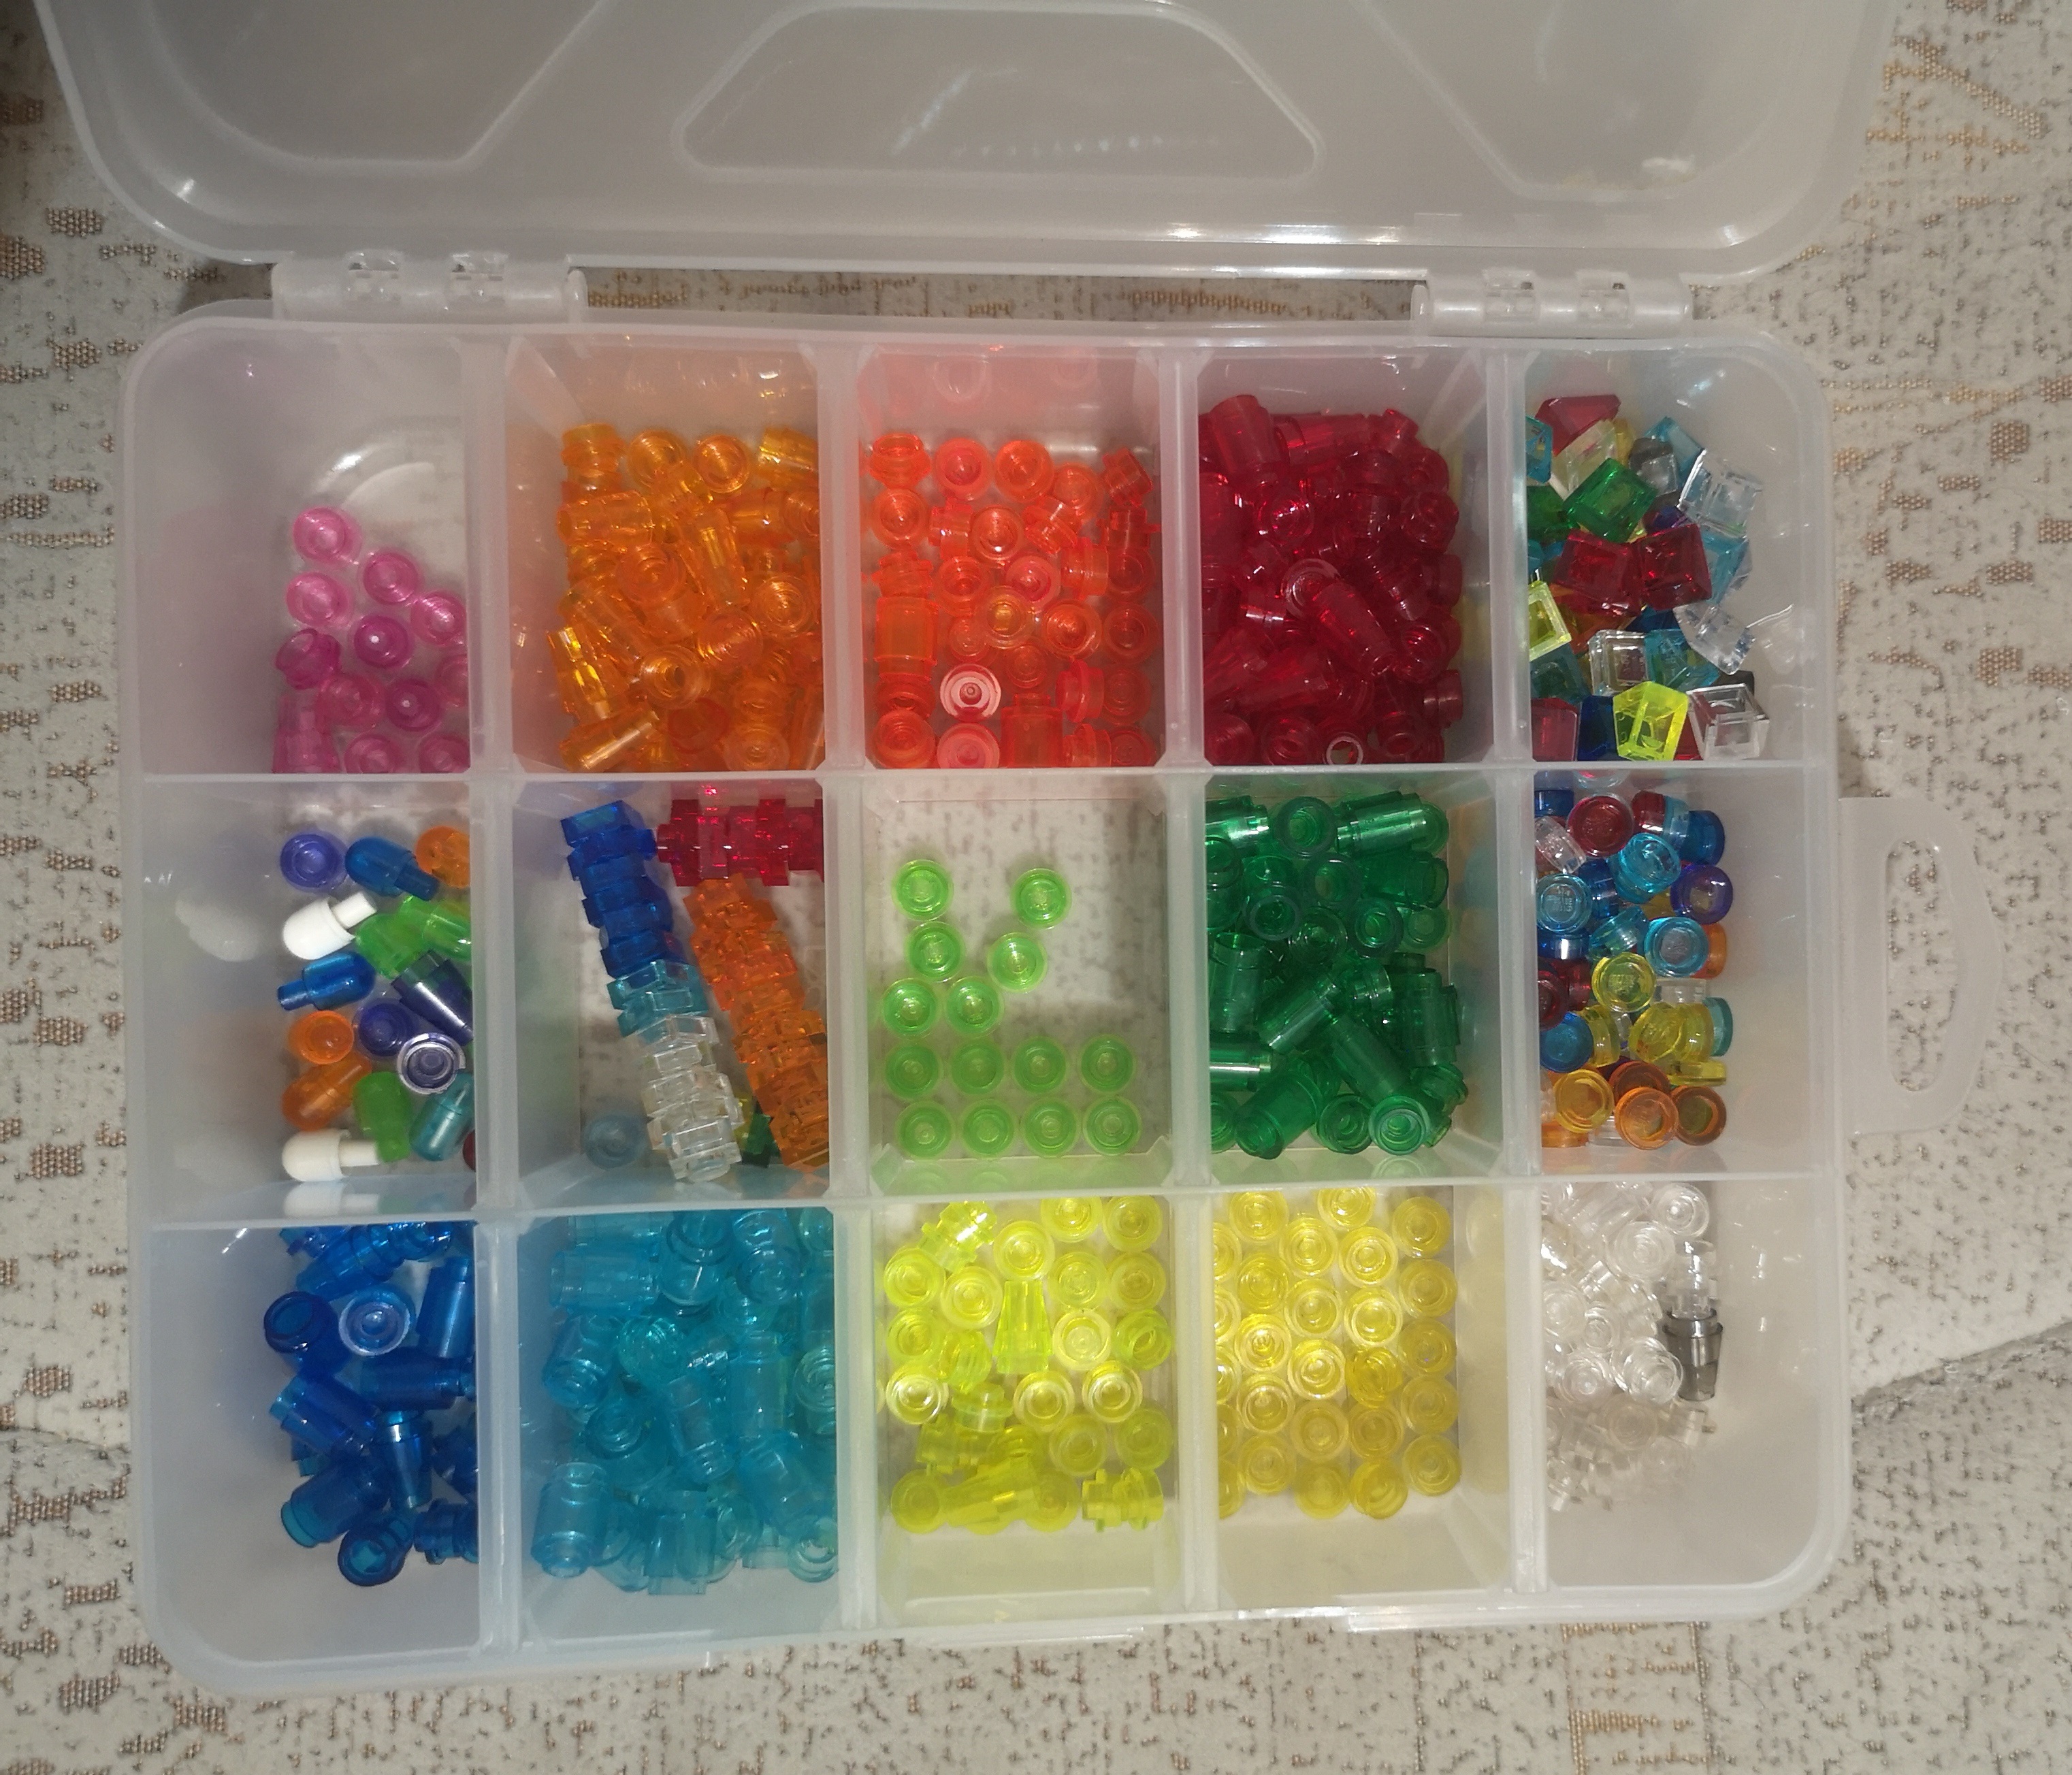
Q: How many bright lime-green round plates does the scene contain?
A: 14